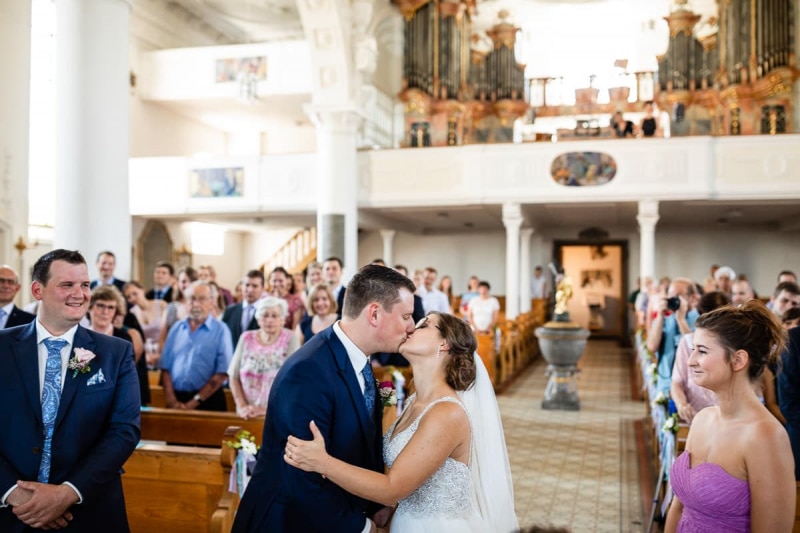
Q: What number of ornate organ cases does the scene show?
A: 2